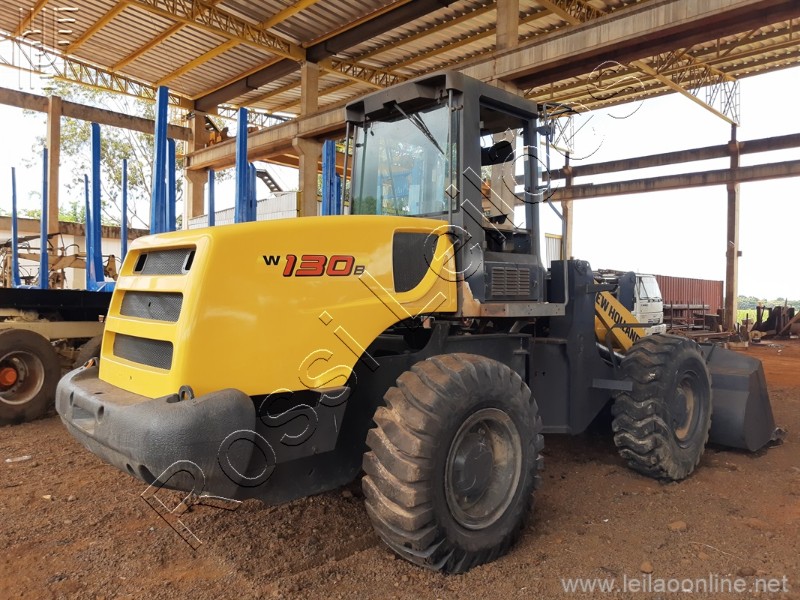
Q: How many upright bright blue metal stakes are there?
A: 12